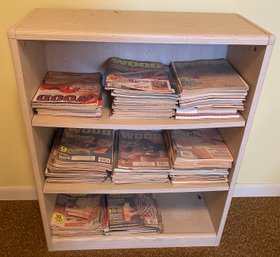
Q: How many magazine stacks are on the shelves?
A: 8